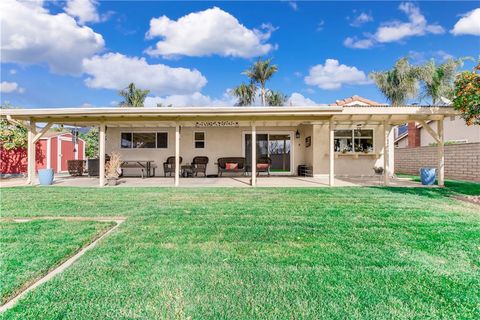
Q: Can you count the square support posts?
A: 7